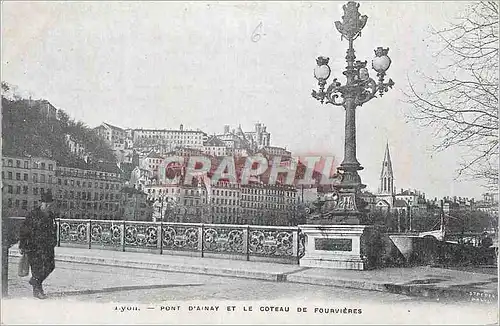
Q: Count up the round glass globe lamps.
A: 3